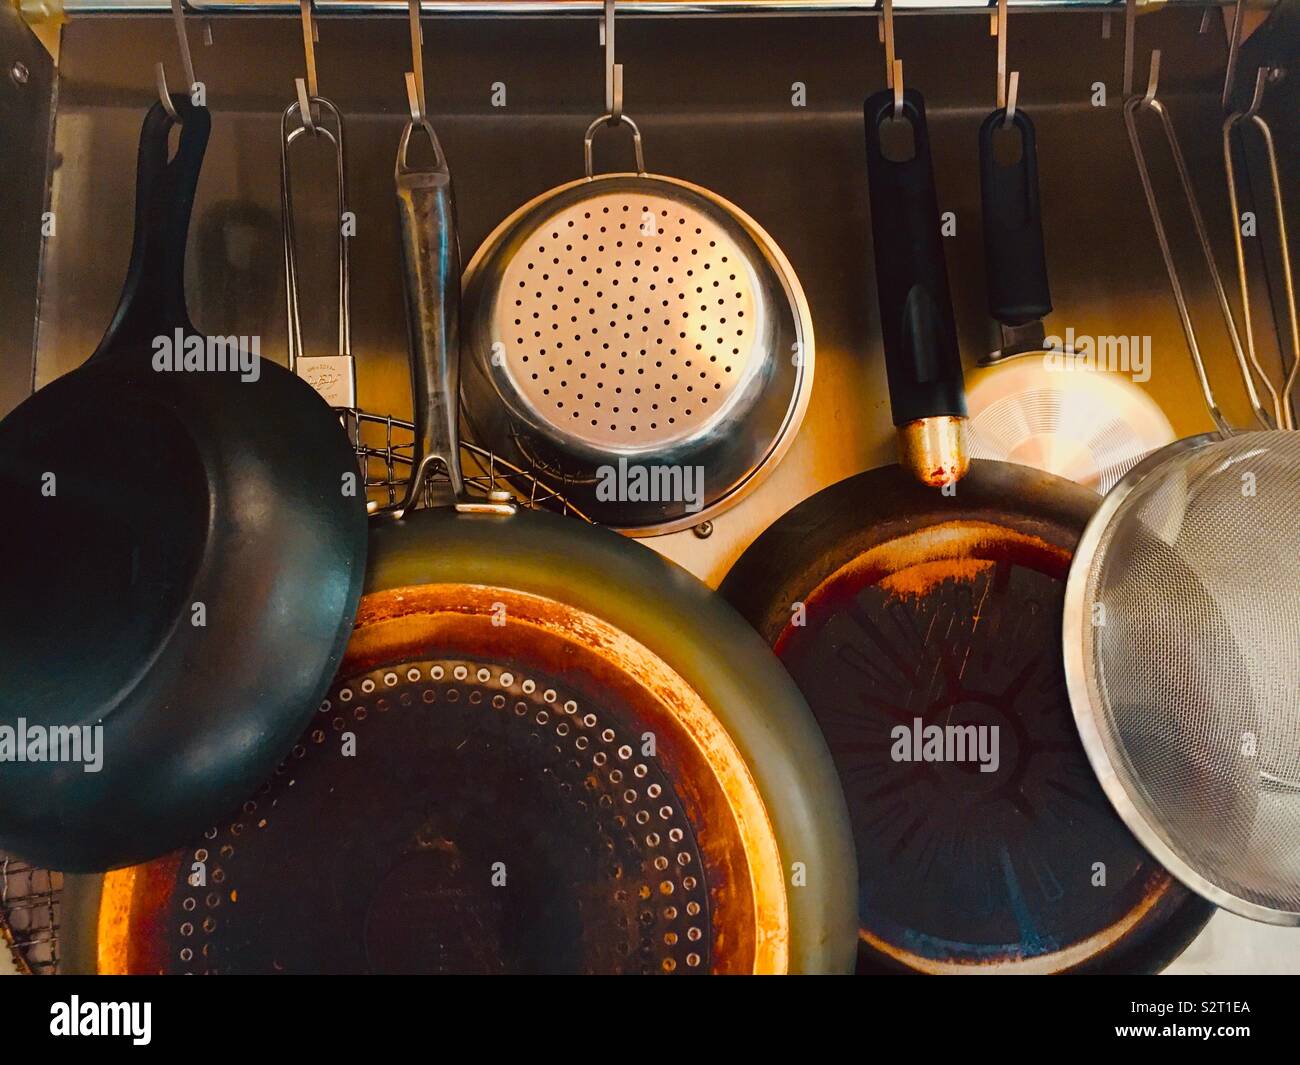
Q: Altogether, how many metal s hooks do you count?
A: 8